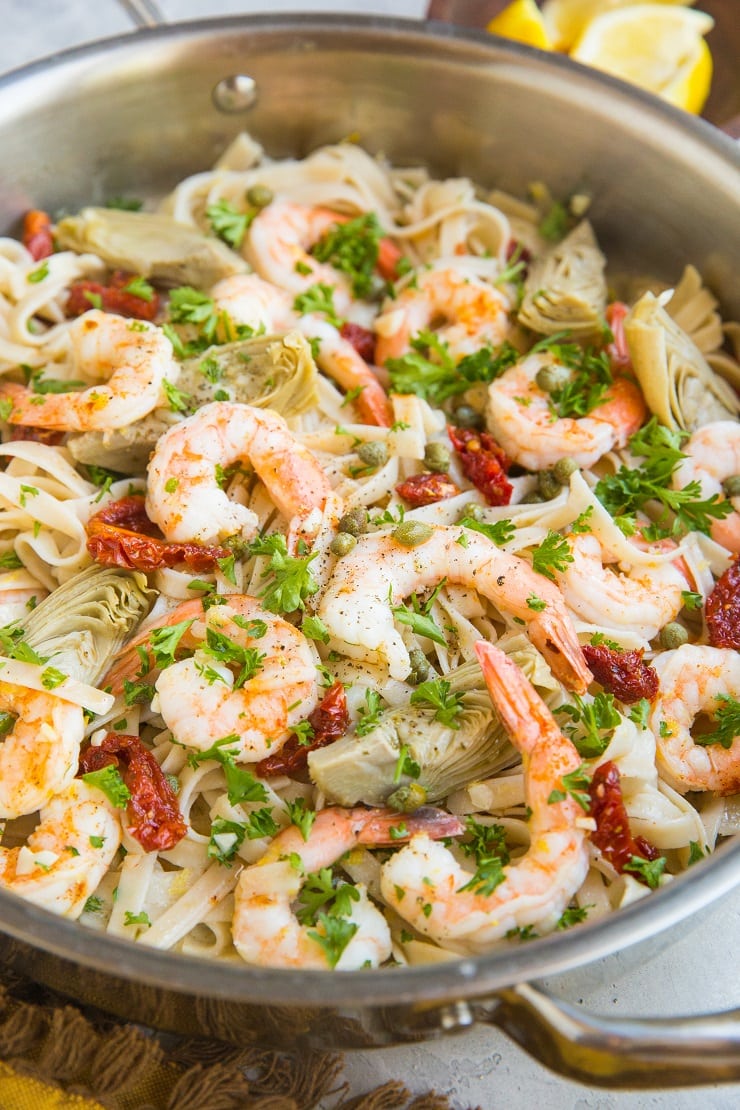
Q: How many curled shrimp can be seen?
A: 15